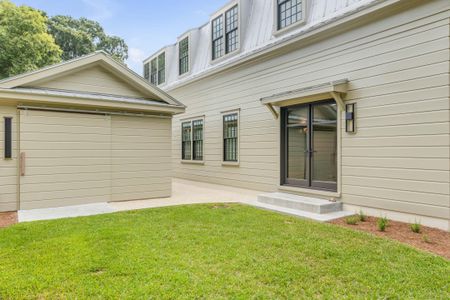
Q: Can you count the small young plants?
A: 5